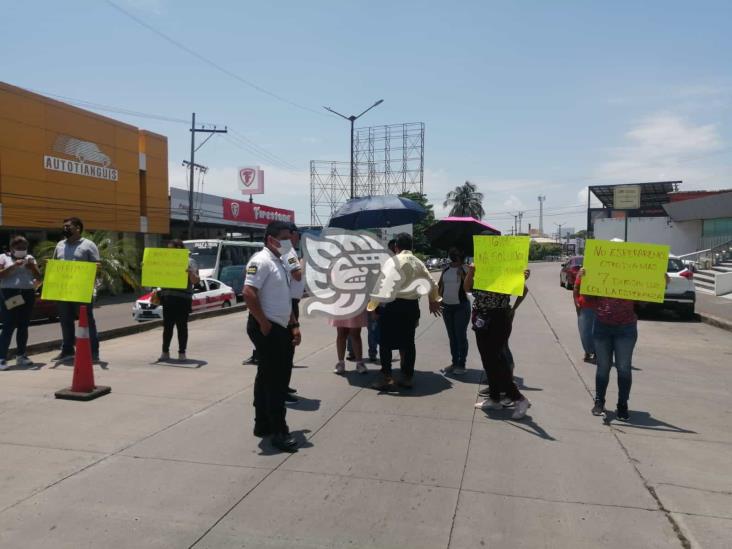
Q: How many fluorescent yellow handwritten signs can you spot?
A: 4